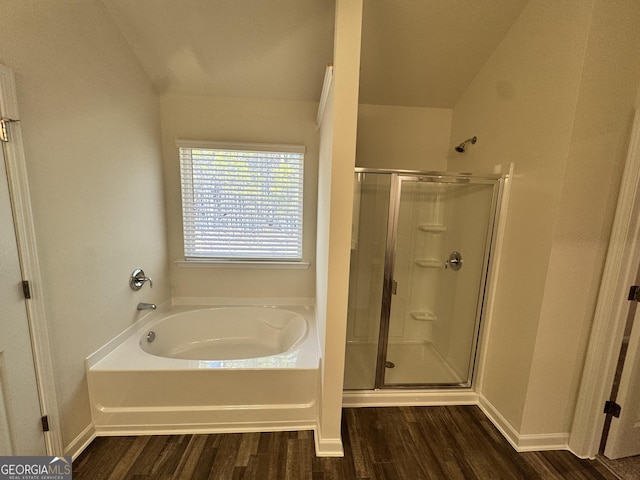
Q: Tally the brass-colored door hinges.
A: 1